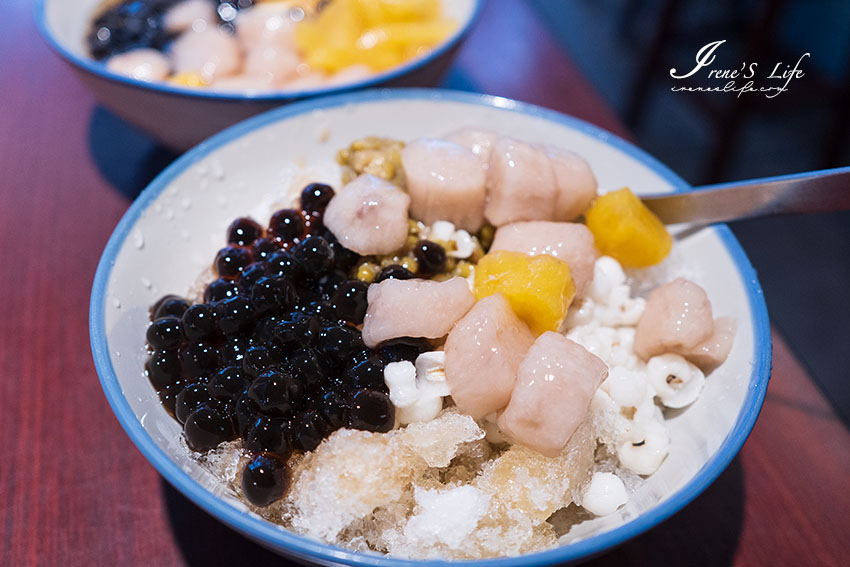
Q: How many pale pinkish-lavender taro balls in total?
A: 11